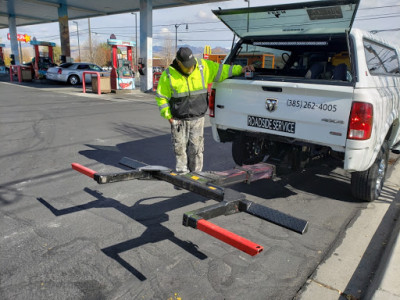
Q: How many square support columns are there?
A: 3